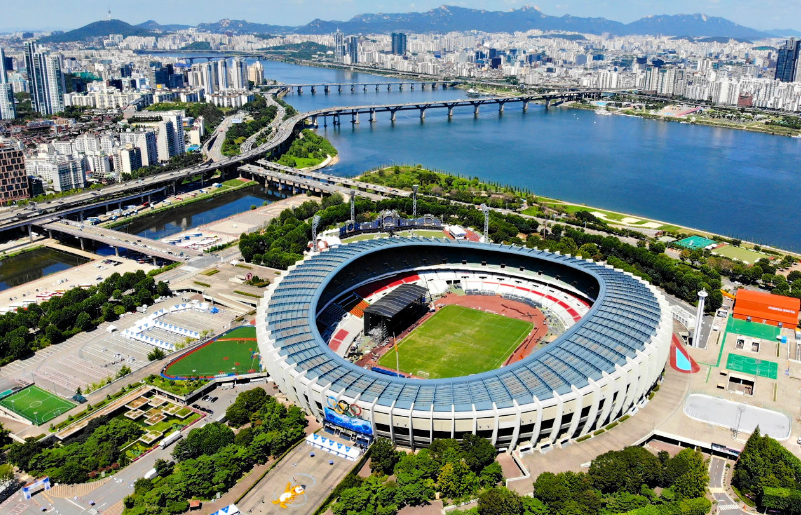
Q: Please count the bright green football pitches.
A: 2